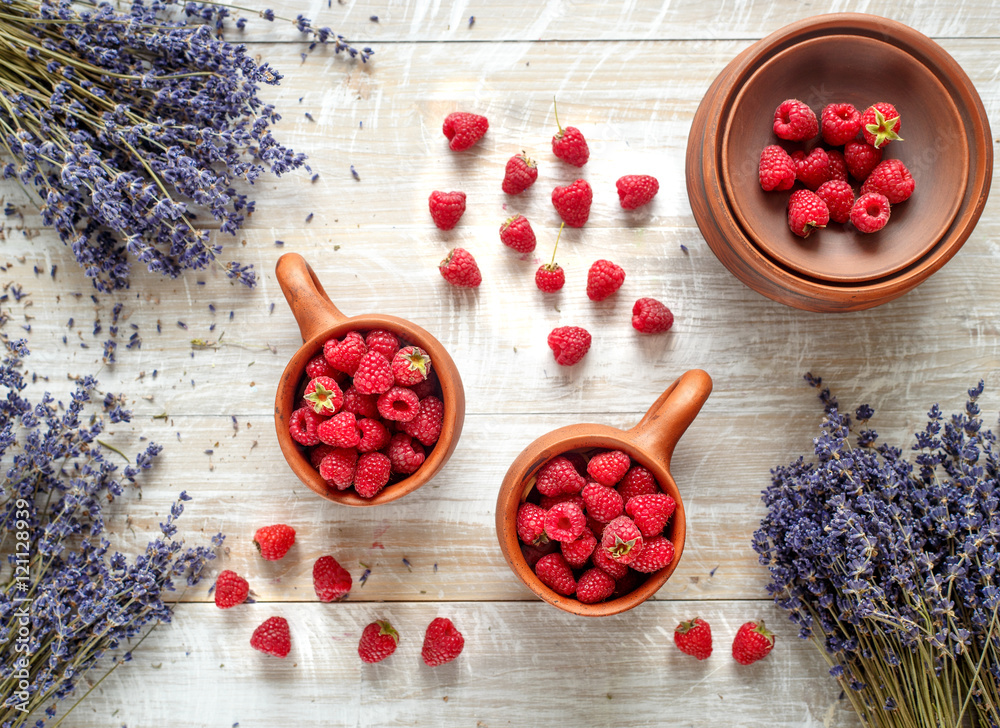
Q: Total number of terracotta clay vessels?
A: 4